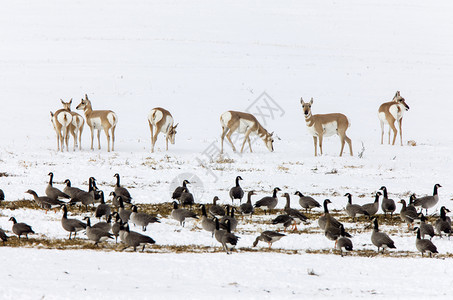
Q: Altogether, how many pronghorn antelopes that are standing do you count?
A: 7